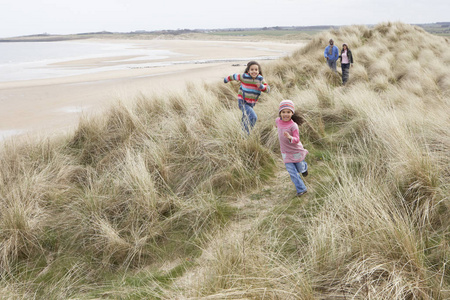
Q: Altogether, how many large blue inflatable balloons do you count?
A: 0